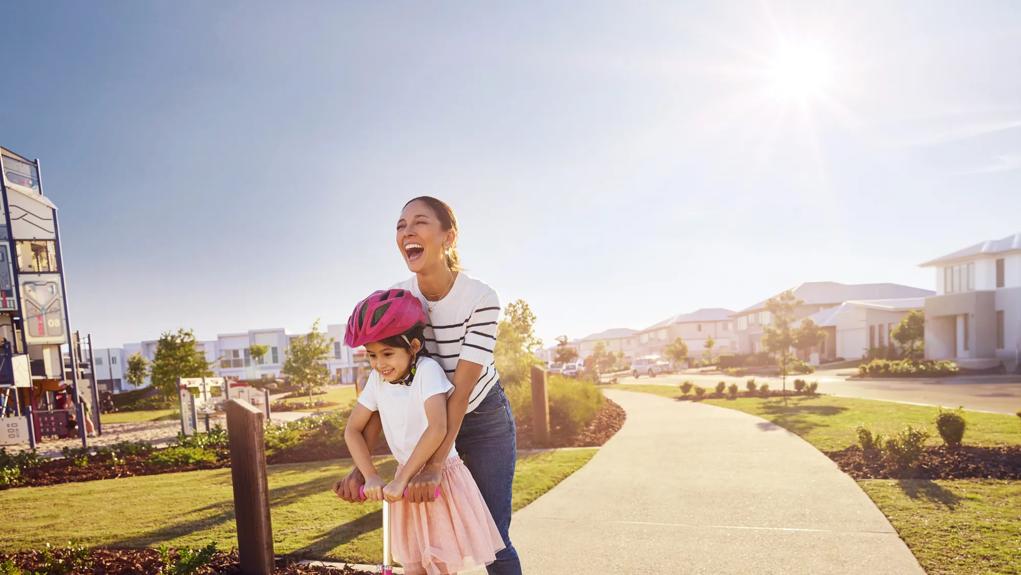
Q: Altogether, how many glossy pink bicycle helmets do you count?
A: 1